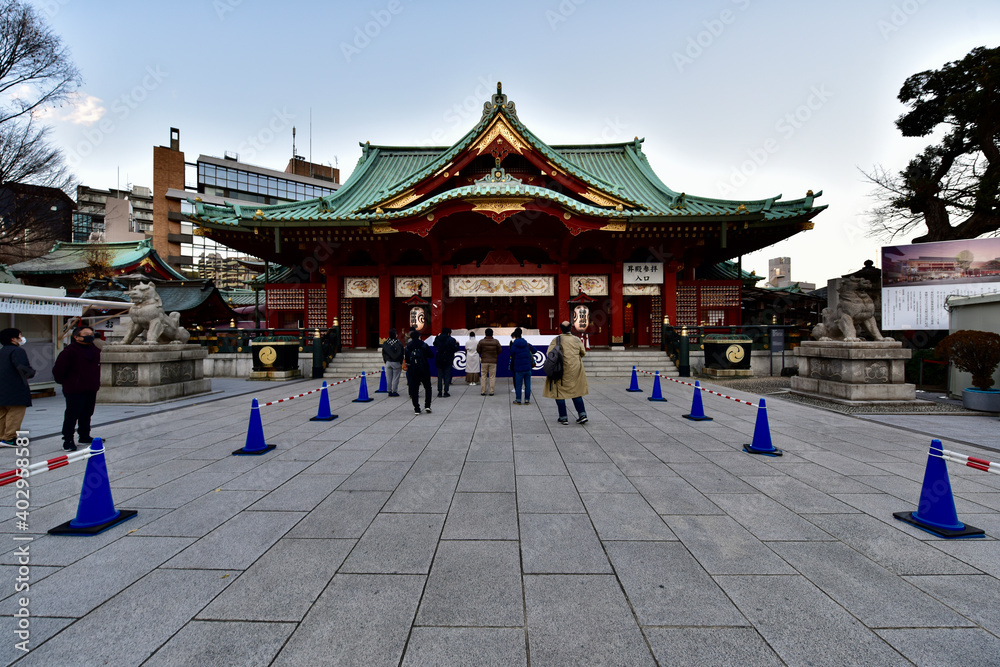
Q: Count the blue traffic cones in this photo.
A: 10